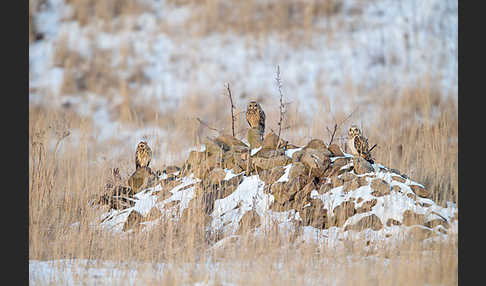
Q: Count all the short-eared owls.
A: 3